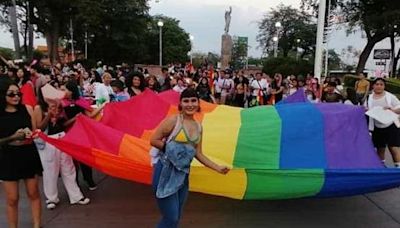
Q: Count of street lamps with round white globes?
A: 5